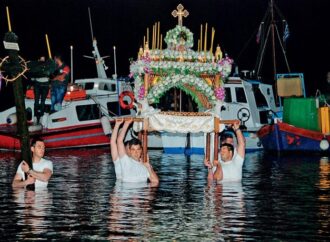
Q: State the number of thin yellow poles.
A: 12